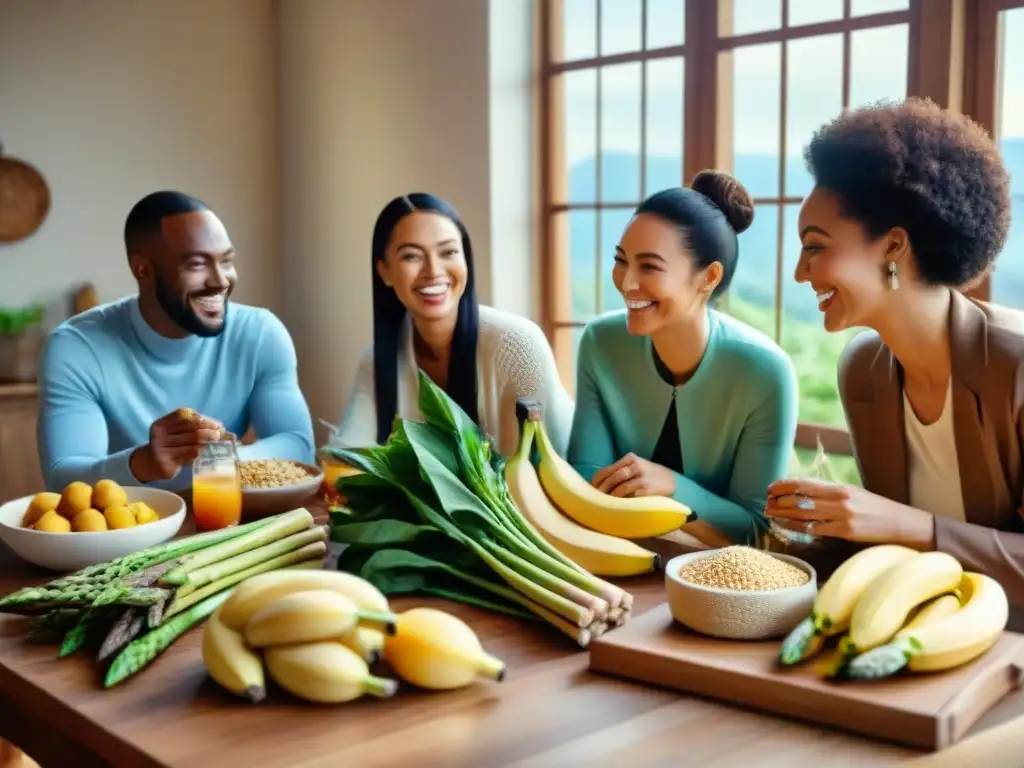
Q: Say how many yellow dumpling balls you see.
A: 7